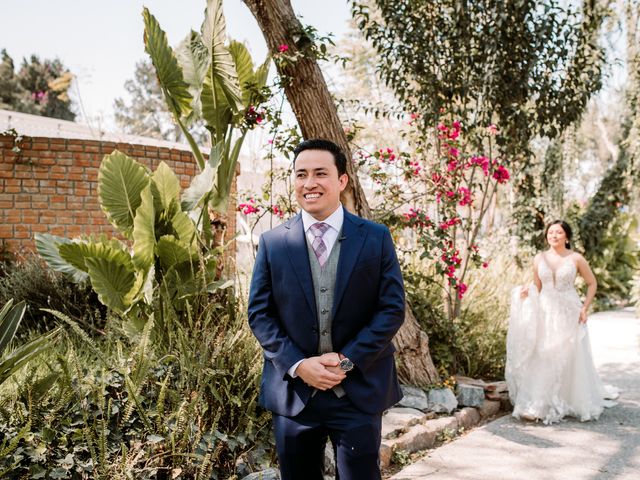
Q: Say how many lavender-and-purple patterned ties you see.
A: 1